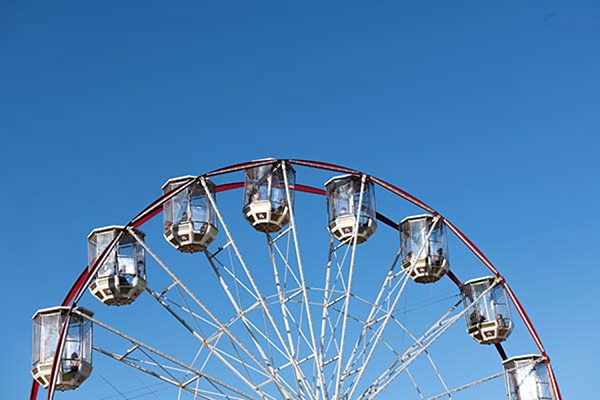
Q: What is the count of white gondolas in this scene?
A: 8